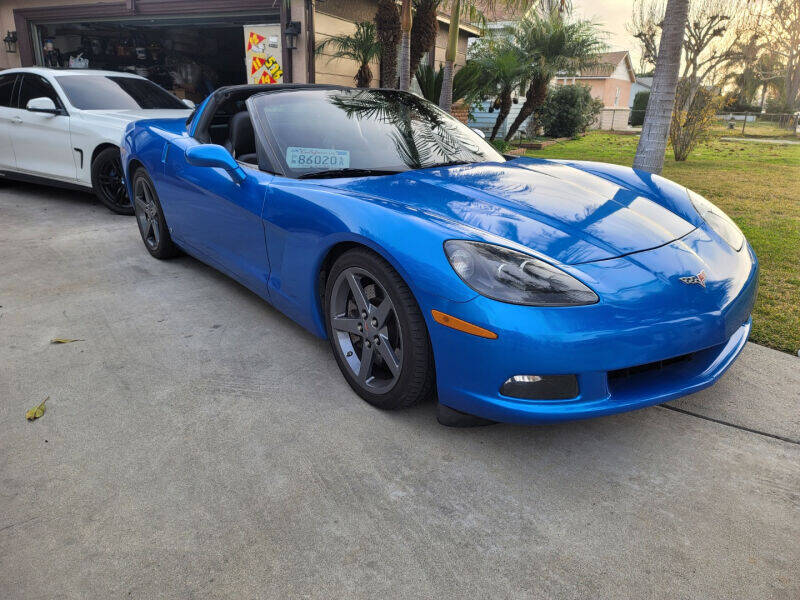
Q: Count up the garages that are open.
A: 1